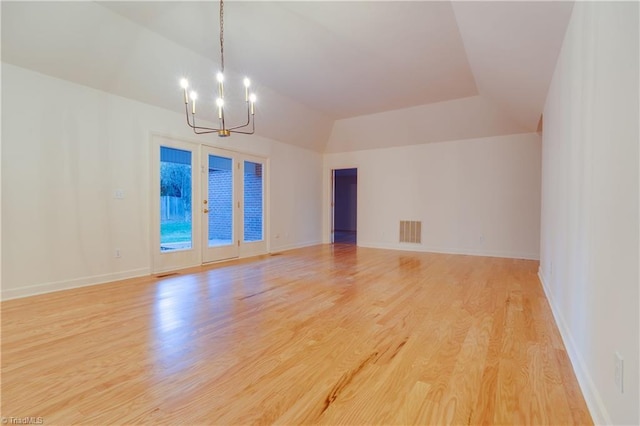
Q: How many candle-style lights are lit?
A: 6